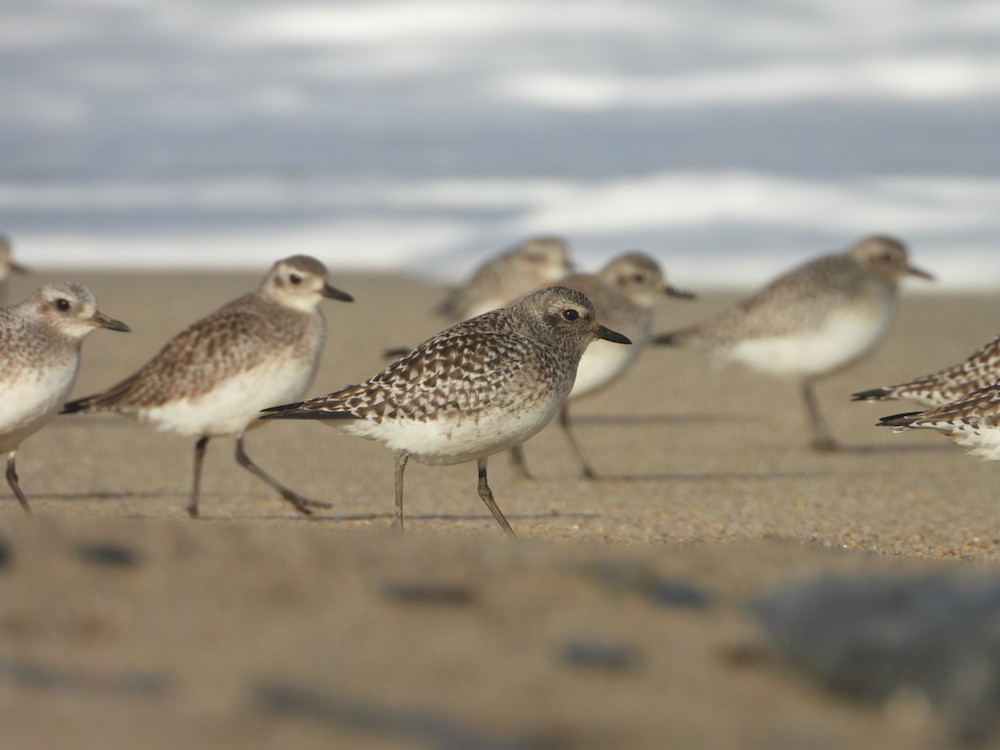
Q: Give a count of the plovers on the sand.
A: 9